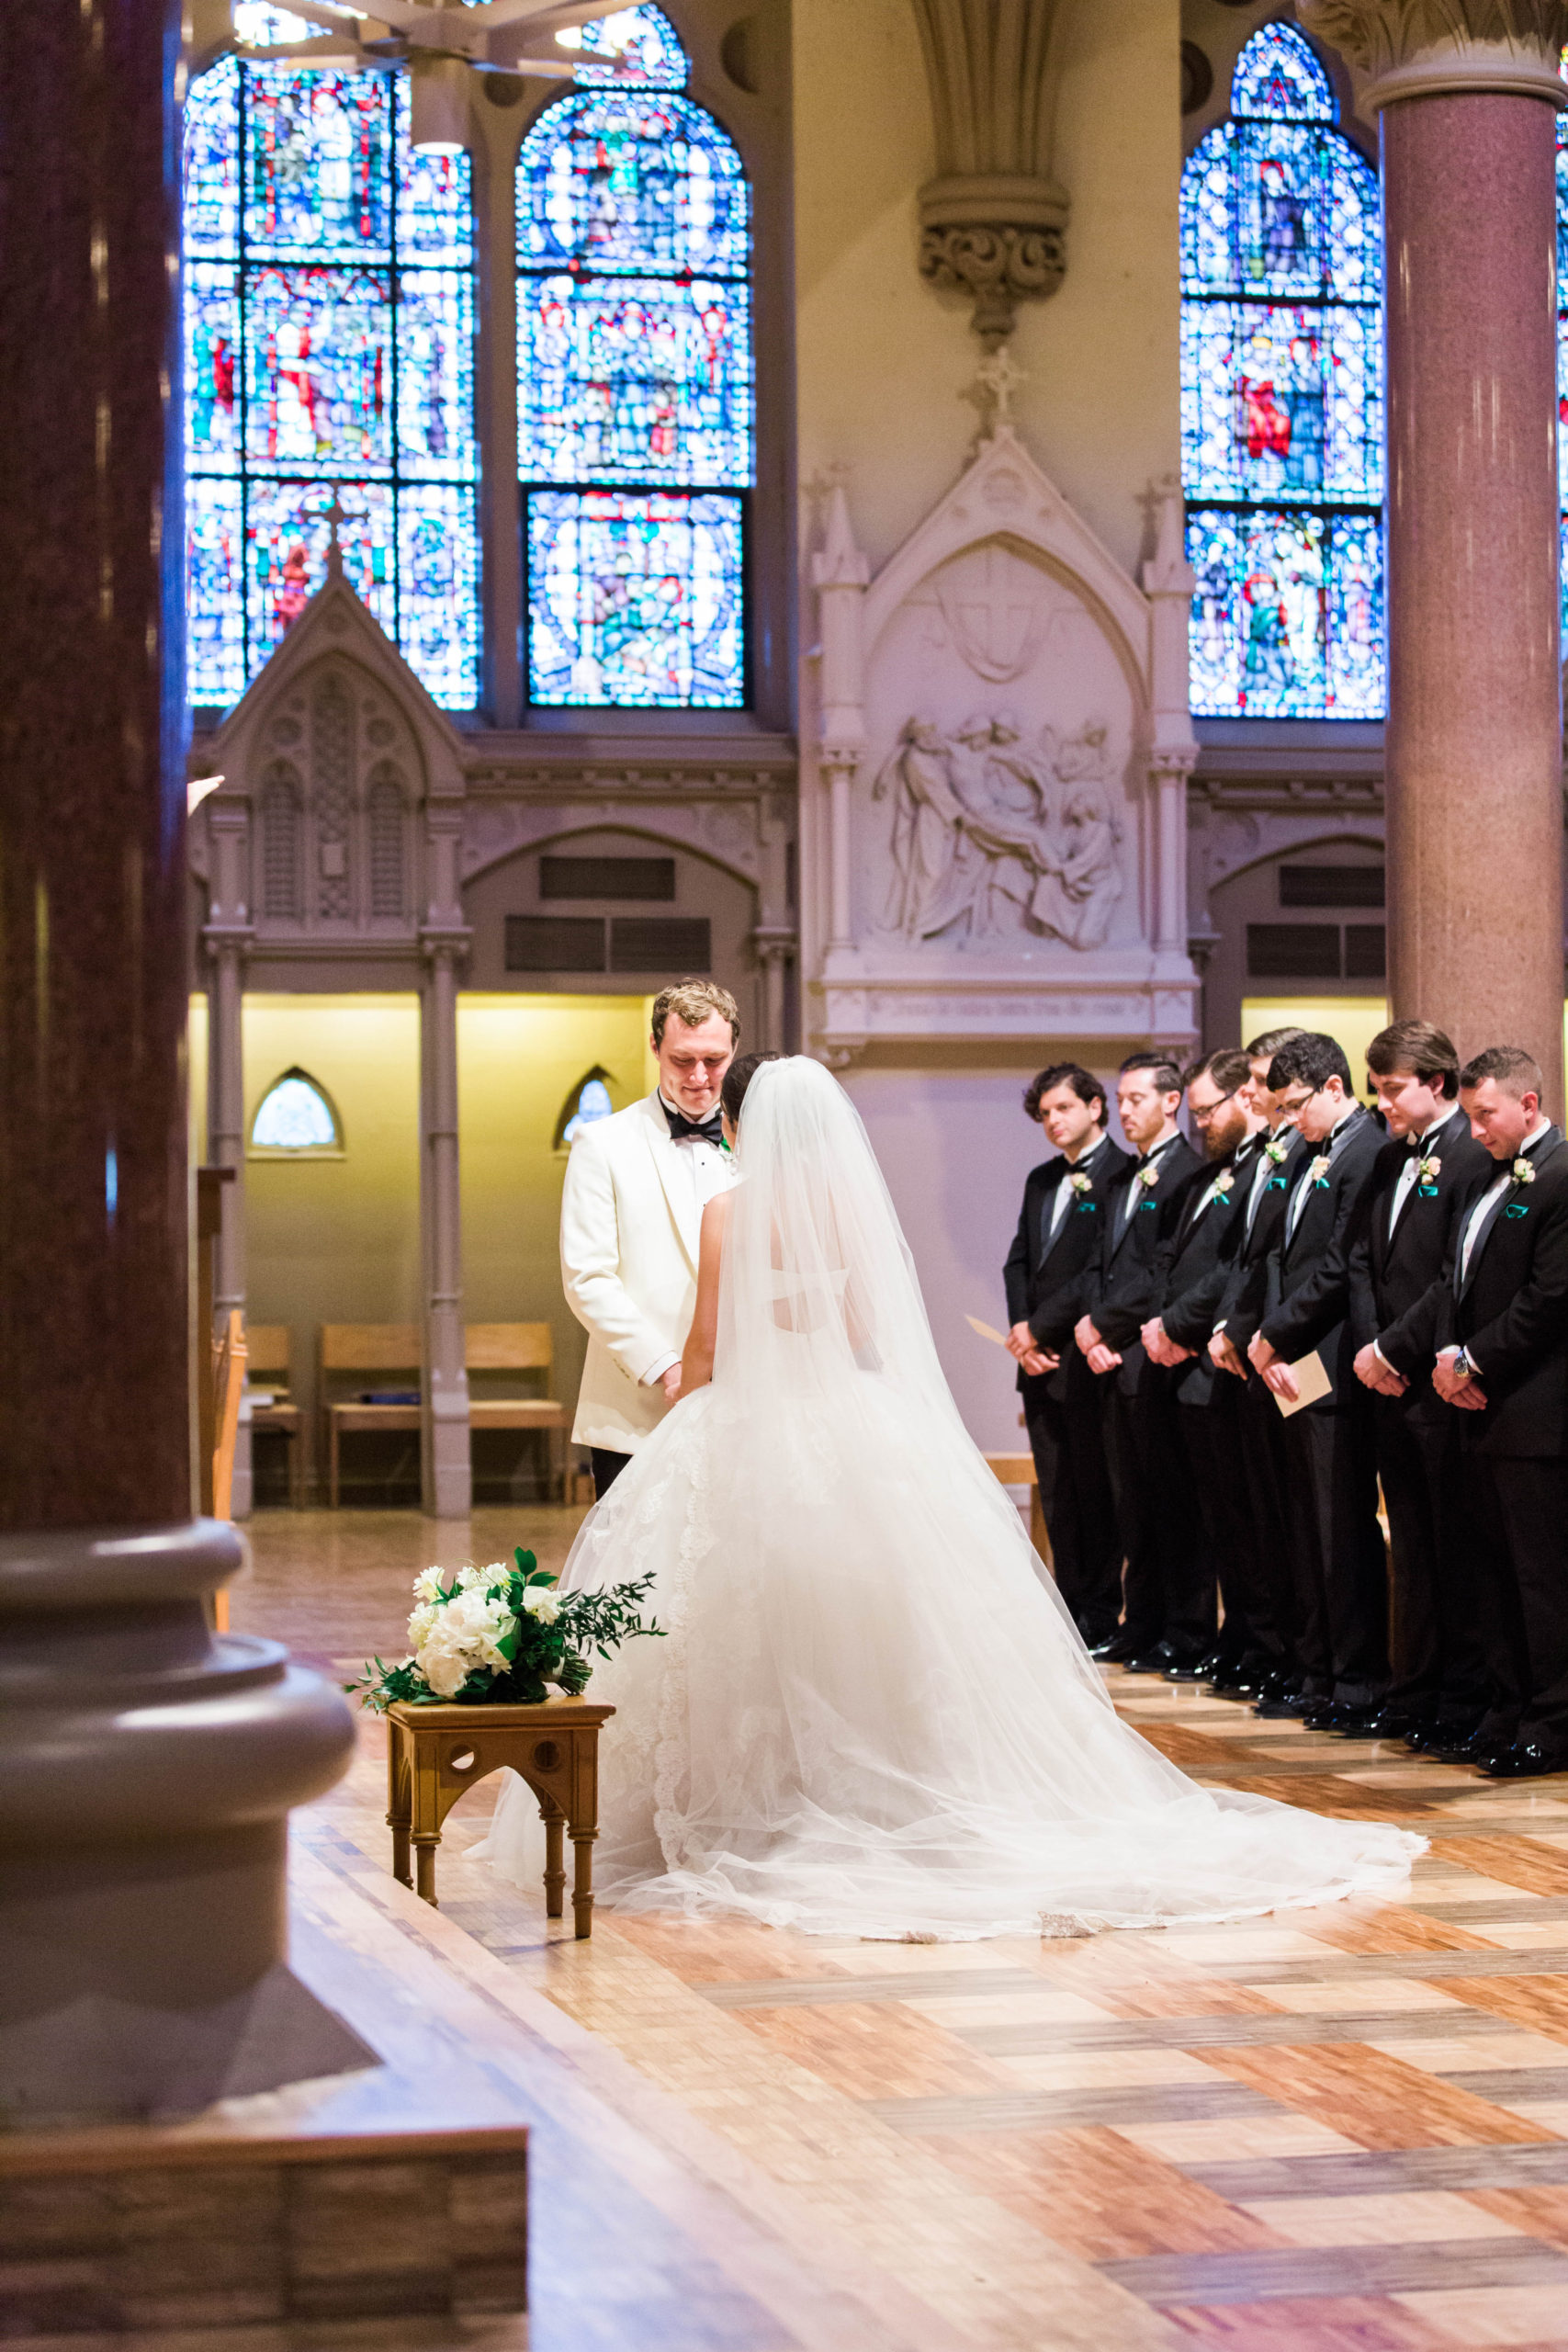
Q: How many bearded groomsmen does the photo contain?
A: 2